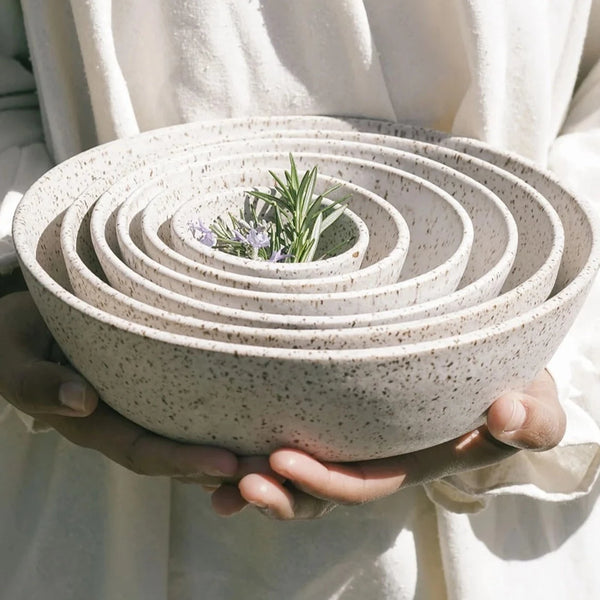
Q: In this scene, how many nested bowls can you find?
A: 6